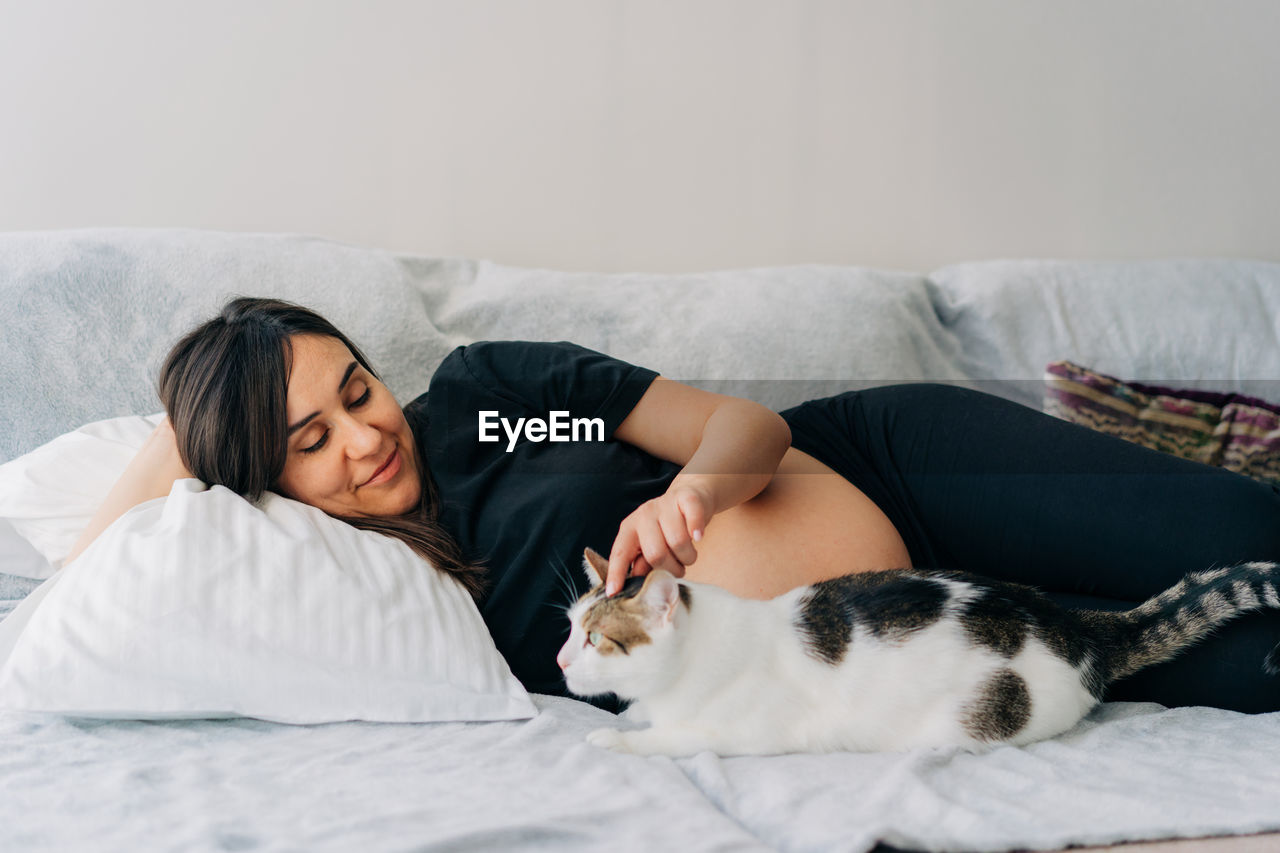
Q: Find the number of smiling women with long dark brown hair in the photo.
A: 1